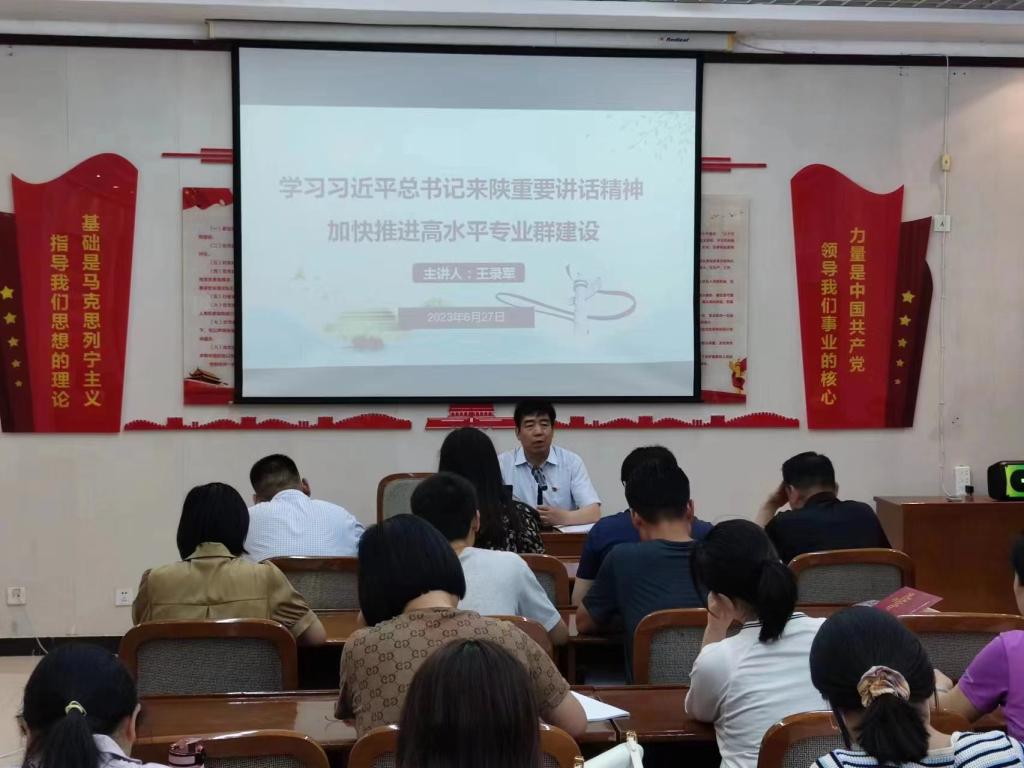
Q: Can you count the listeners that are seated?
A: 13